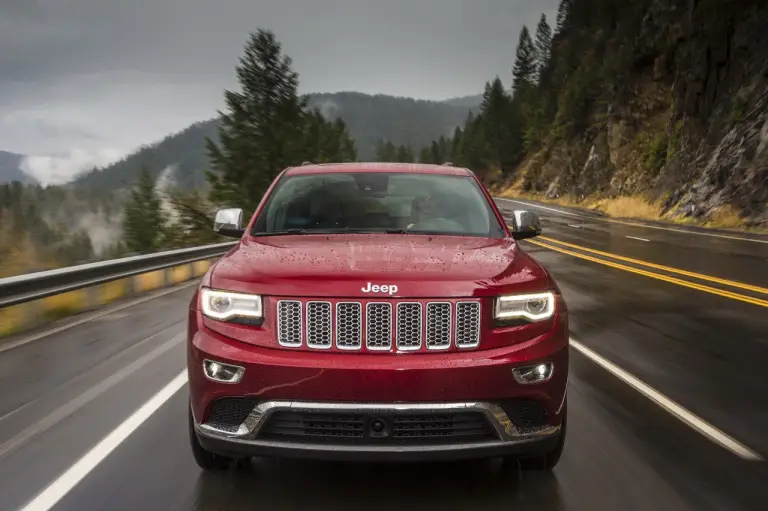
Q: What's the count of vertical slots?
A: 7